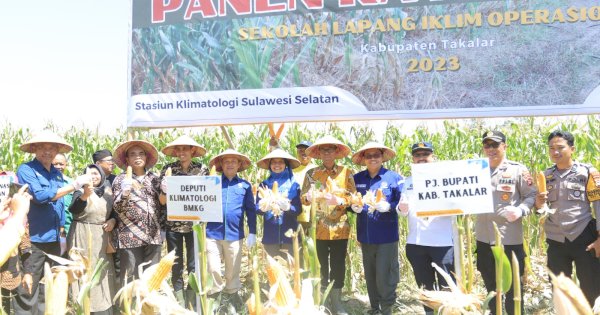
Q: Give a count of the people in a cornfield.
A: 14